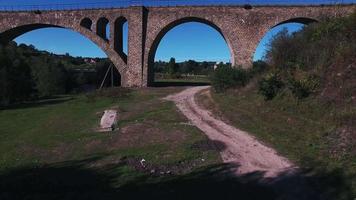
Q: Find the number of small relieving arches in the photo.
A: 3